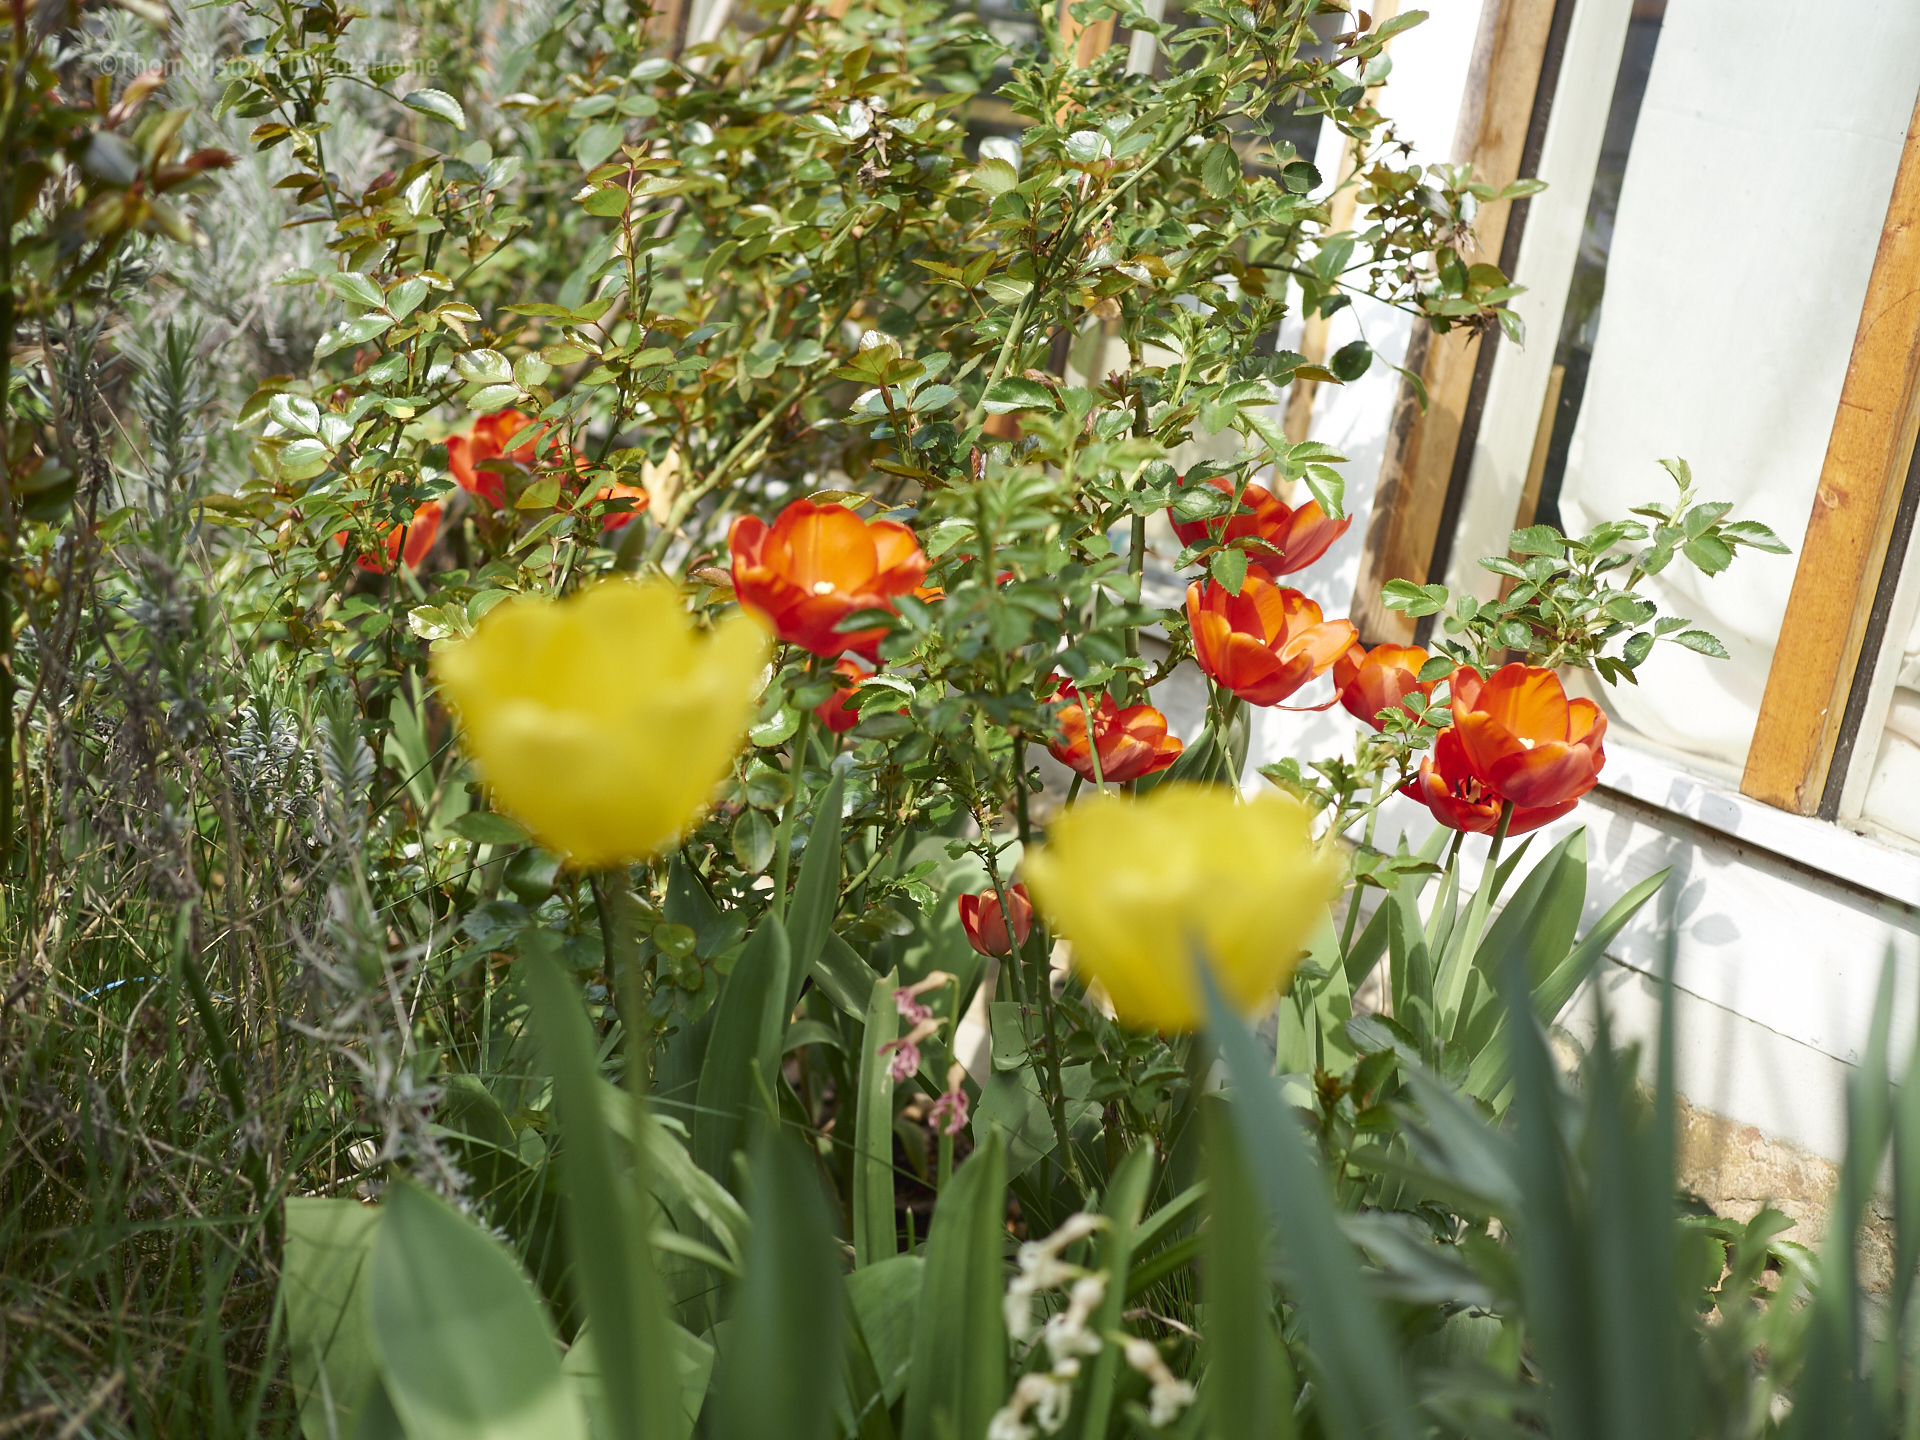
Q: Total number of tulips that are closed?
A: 1